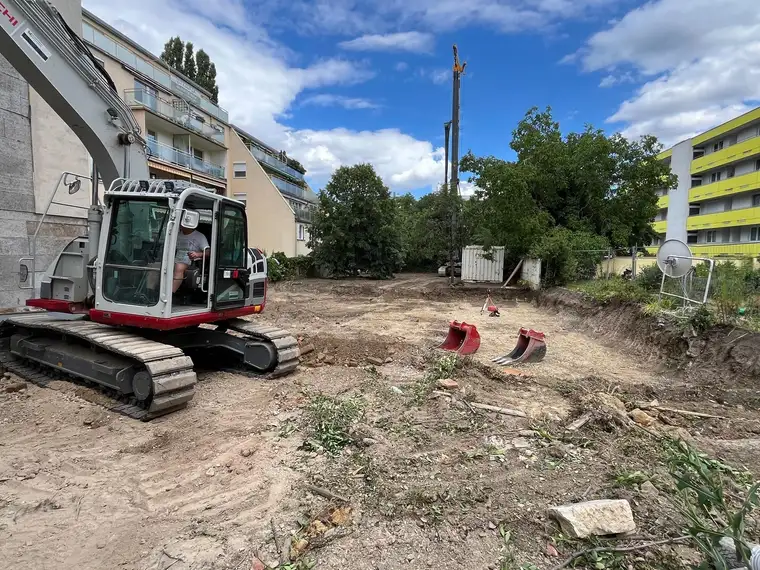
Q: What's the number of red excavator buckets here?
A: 2